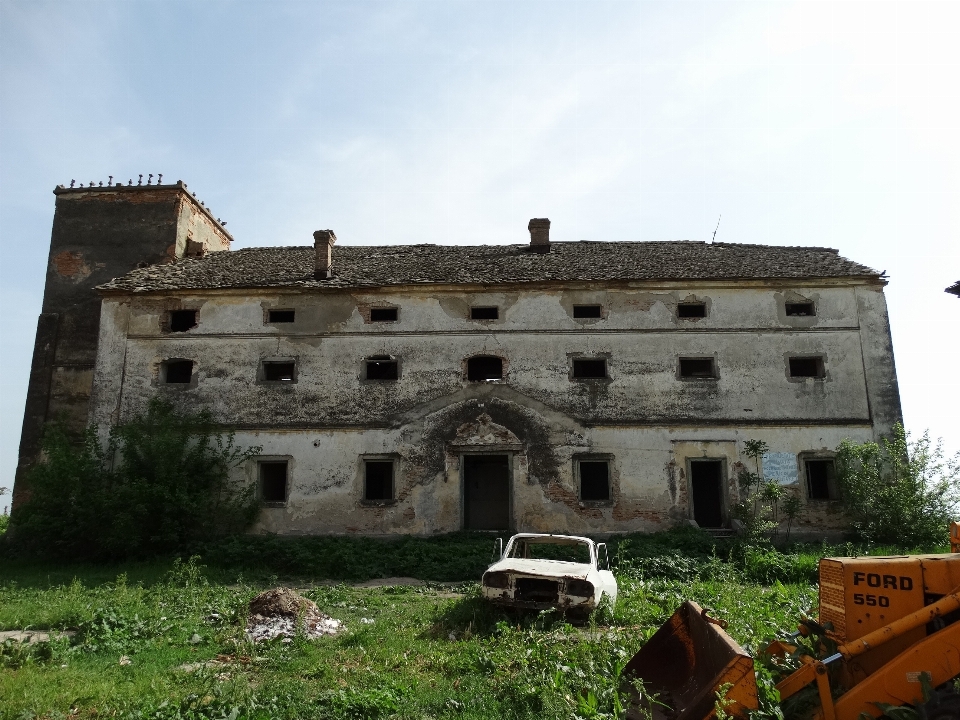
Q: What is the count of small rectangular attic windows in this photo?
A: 7